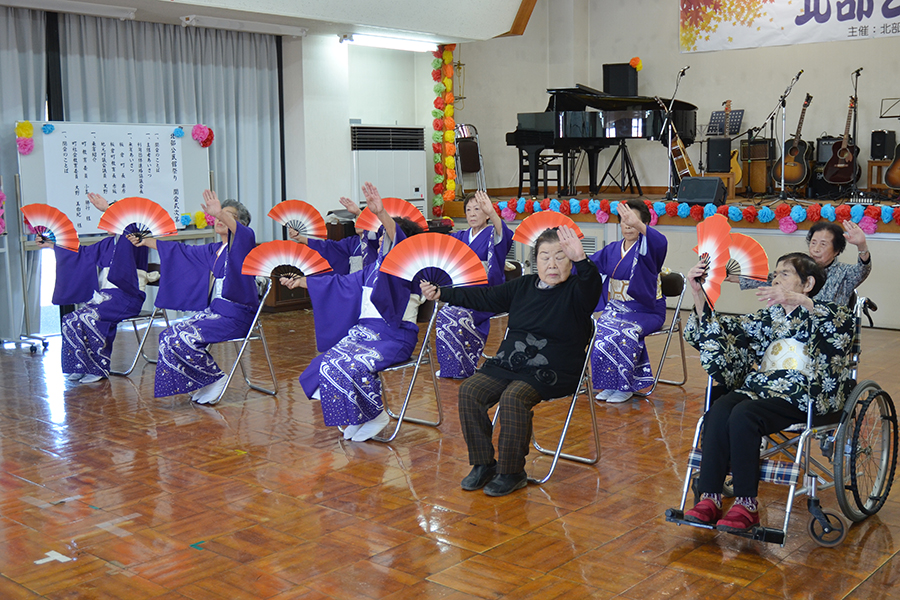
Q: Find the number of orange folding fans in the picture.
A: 9